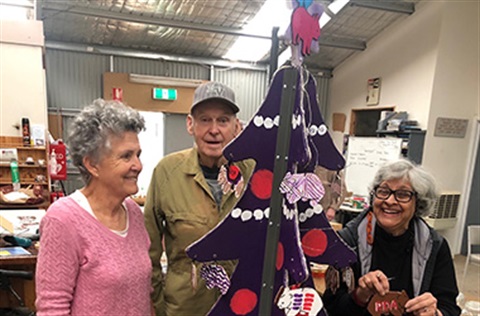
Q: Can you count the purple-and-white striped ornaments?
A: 2